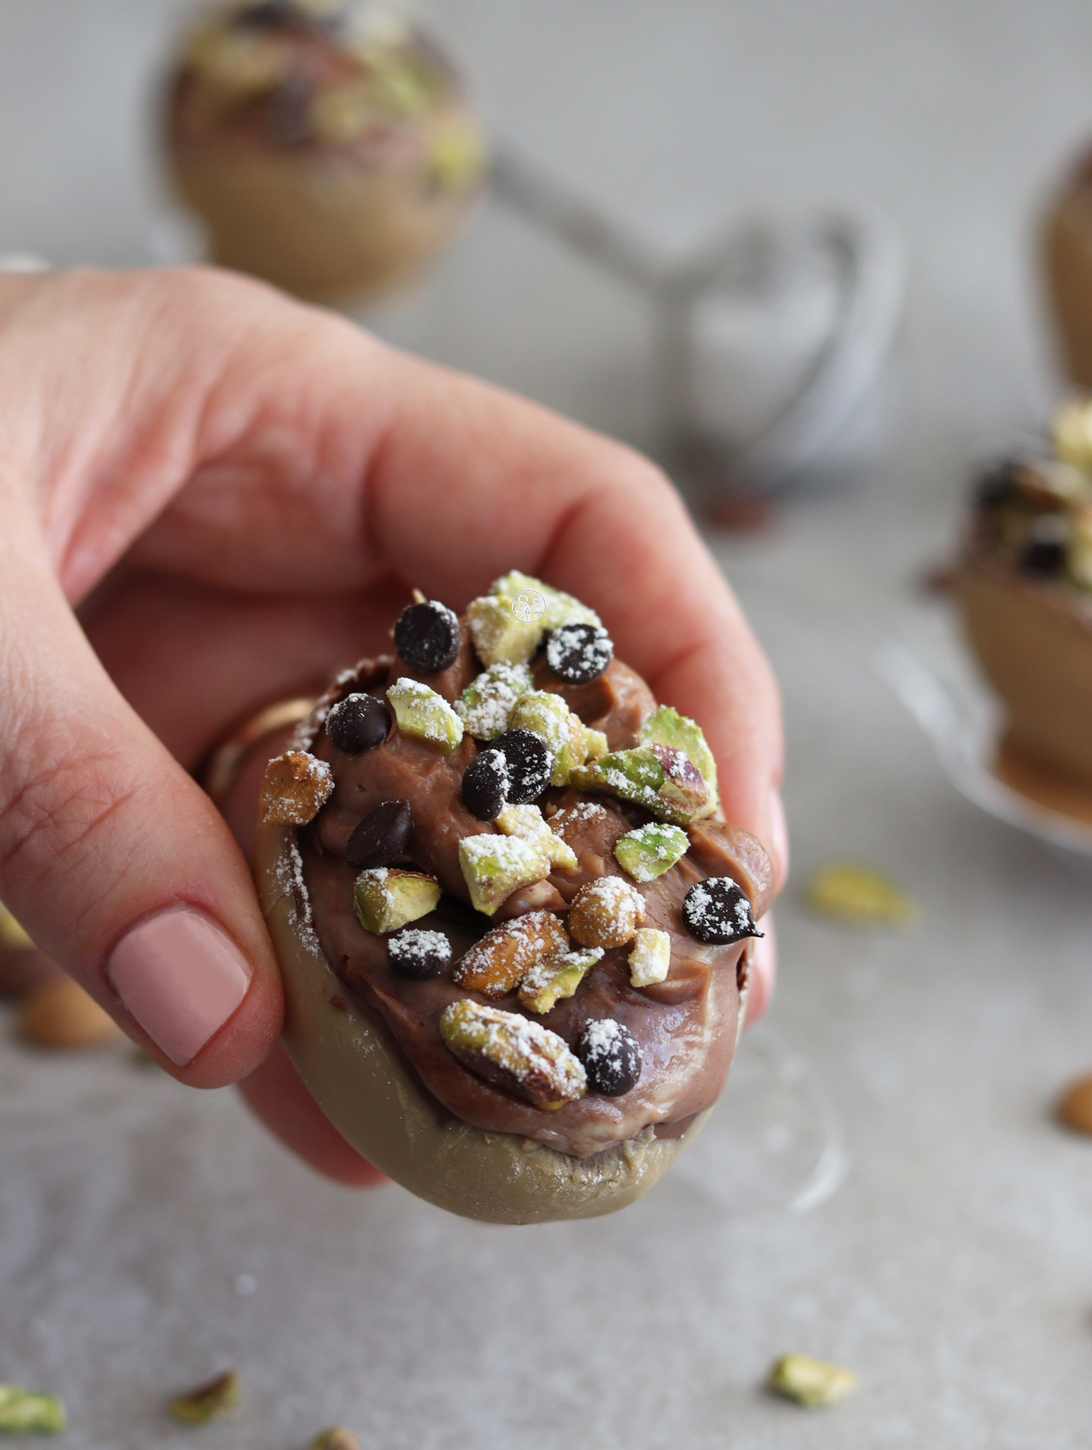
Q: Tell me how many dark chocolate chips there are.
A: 9